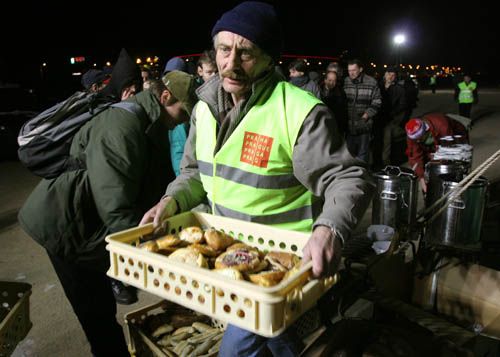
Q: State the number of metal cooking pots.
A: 3